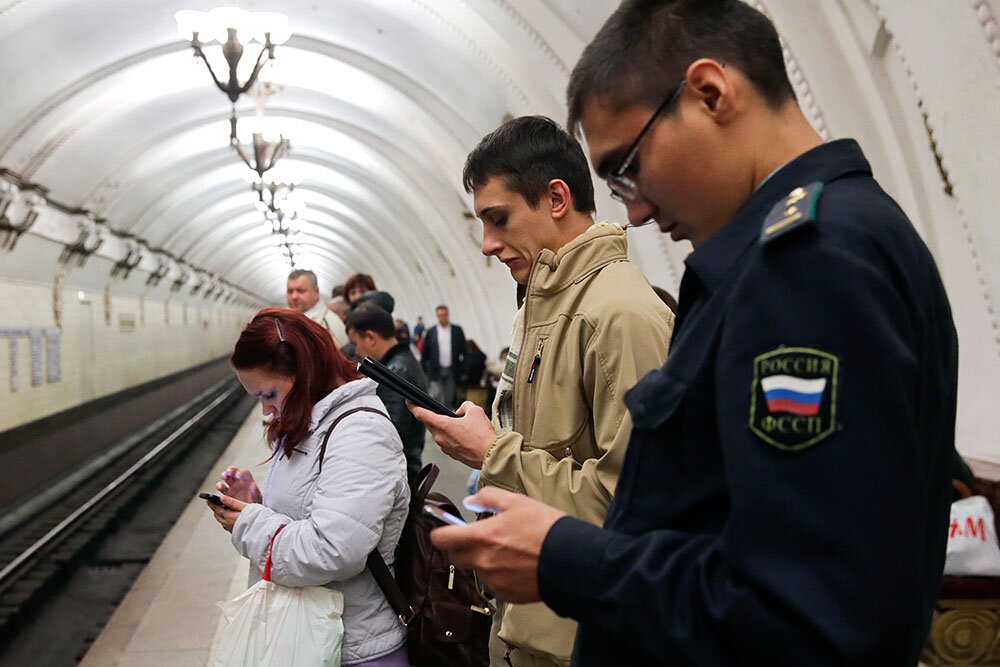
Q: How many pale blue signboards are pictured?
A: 3